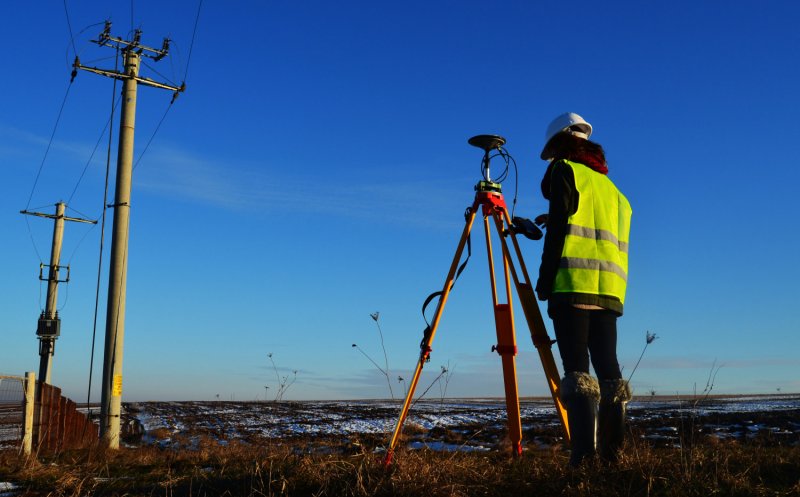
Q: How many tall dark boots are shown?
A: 2